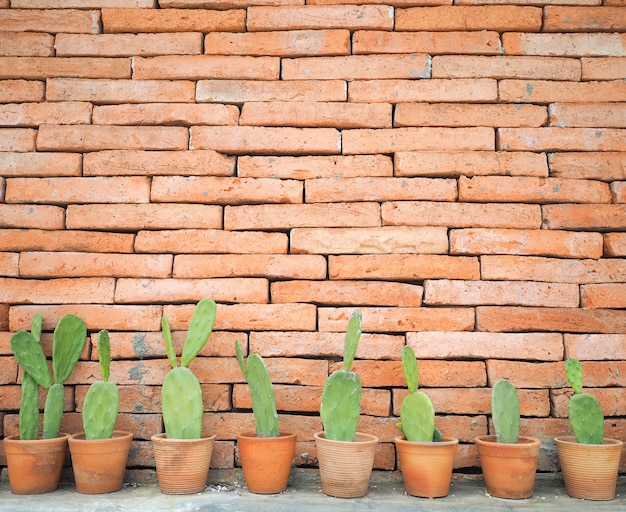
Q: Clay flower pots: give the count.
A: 8